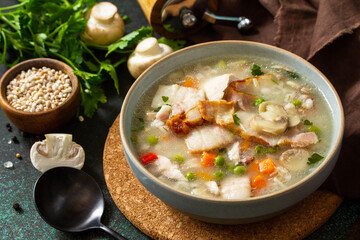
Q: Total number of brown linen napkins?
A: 1